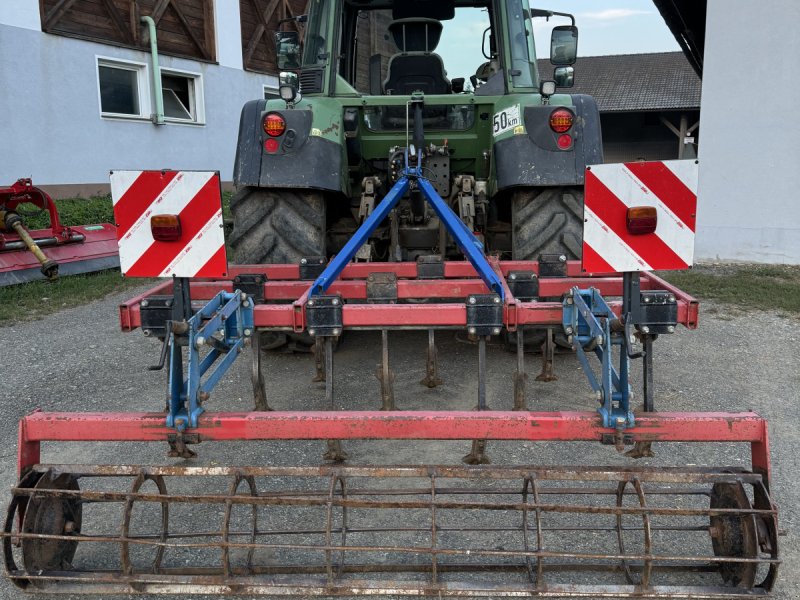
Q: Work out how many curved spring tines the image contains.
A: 10